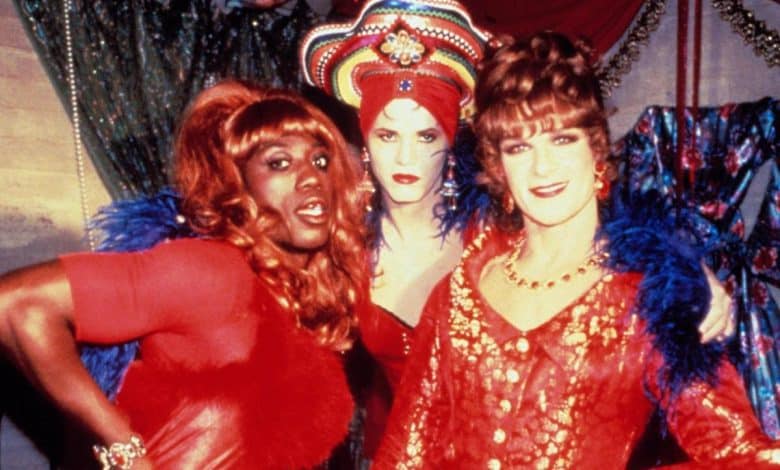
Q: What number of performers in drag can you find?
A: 3